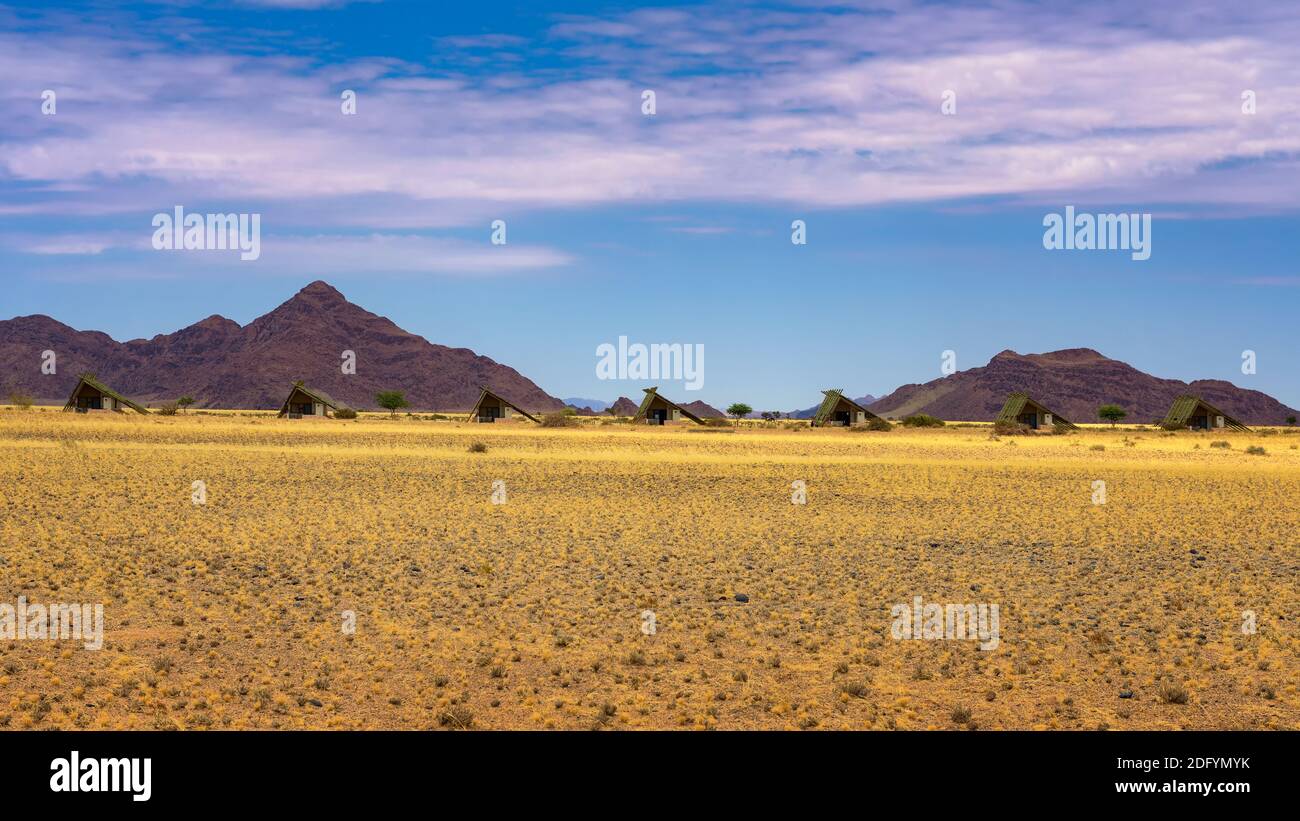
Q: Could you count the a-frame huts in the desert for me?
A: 7